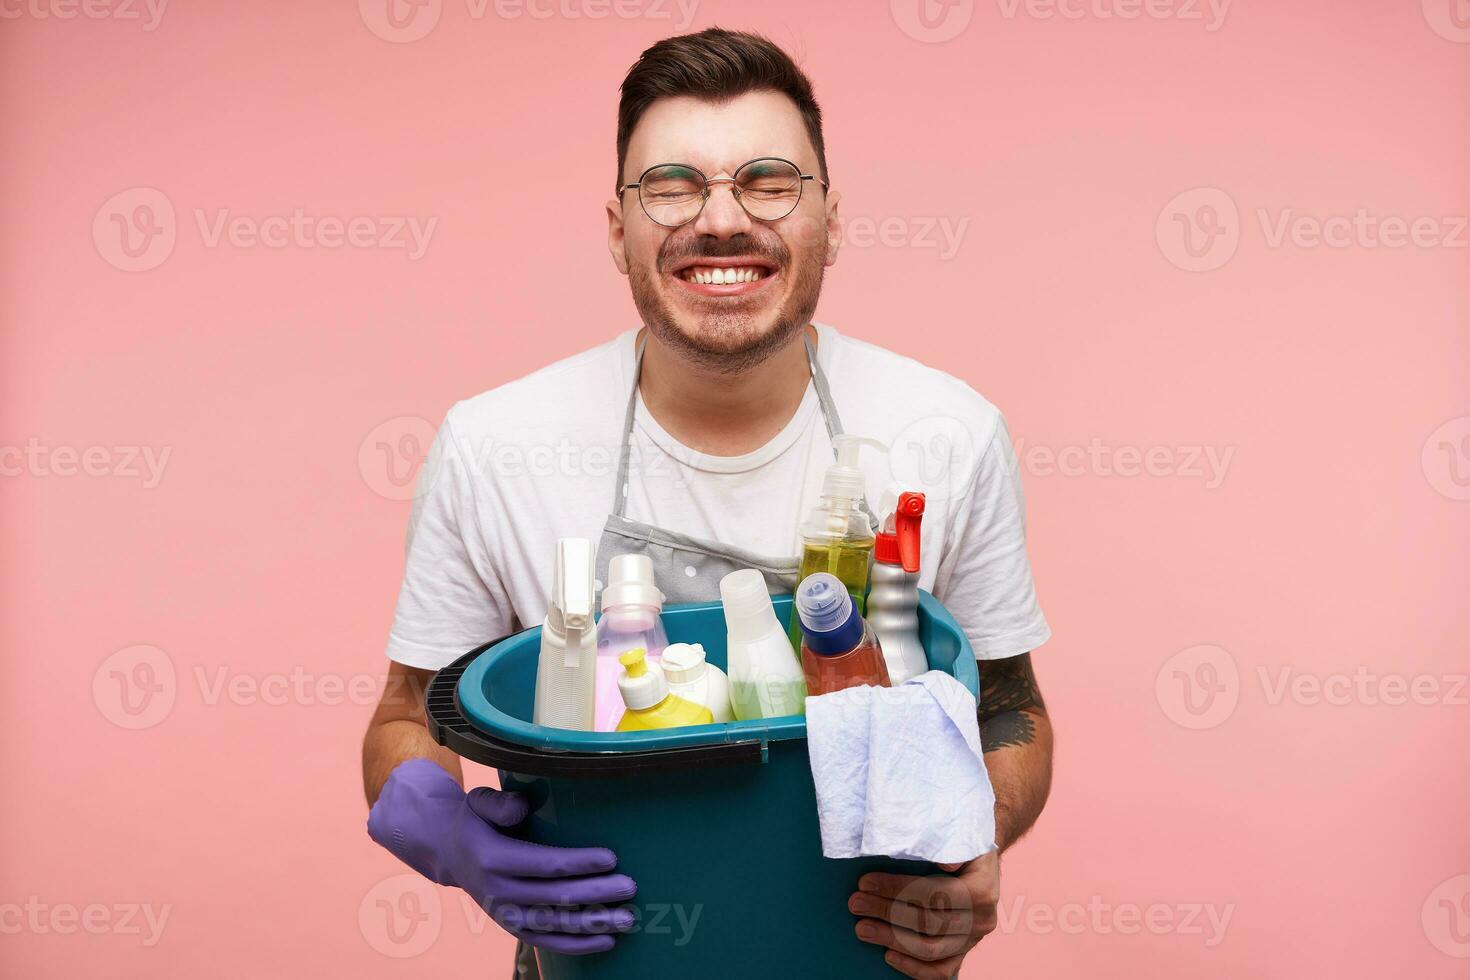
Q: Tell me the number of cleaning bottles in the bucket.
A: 8